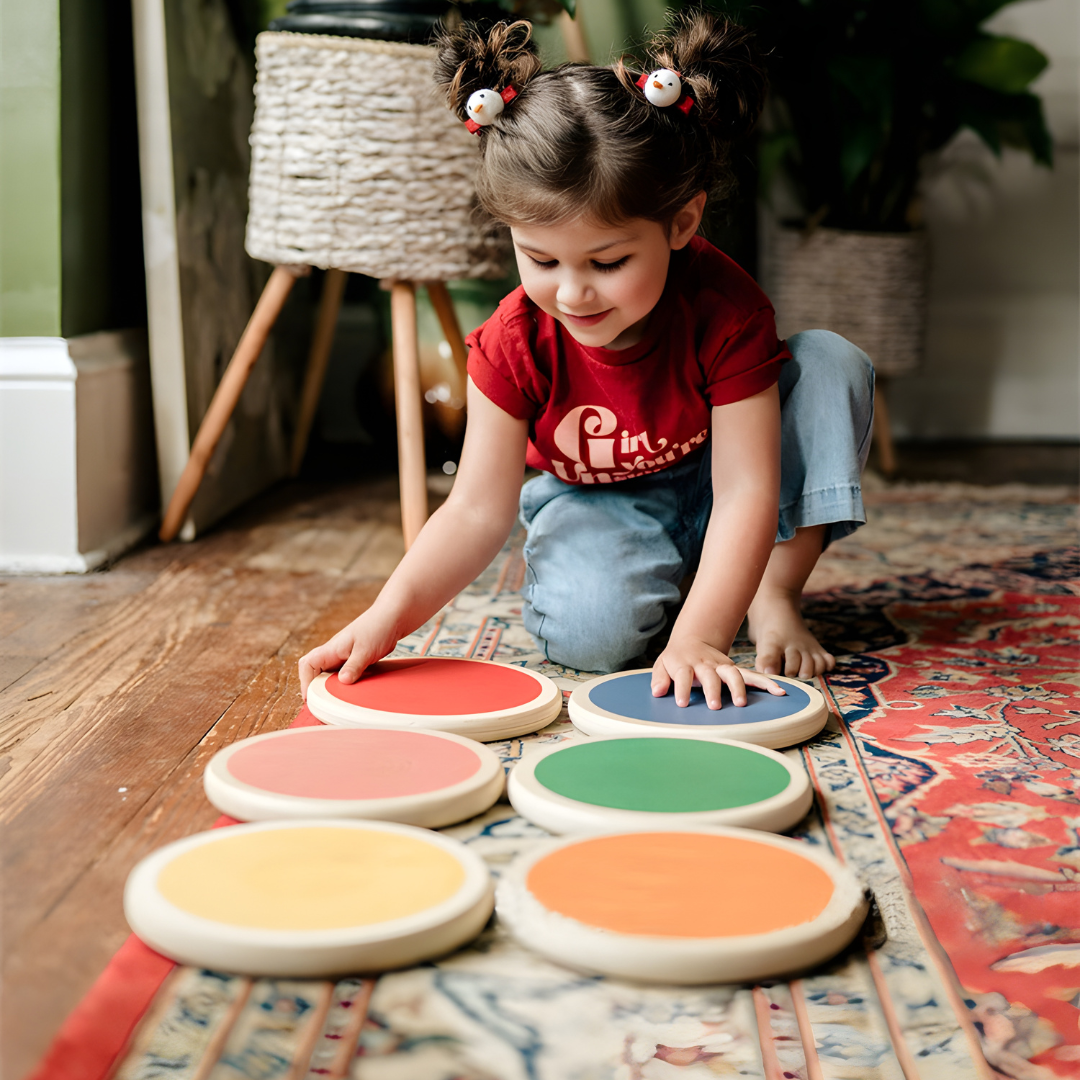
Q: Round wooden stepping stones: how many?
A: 6